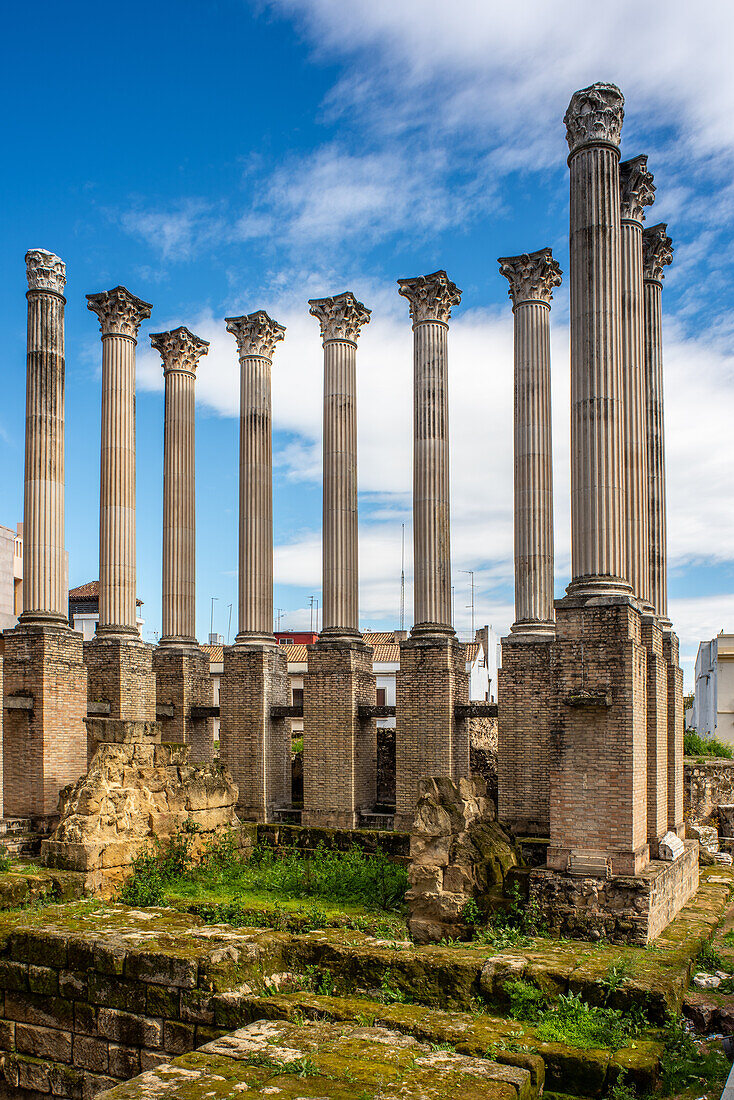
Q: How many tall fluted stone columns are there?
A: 10